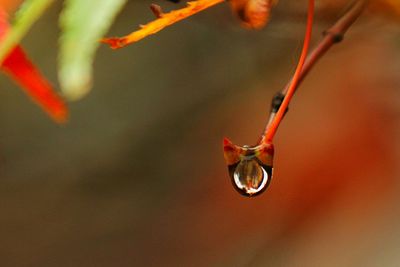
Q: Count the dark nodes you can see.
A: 2